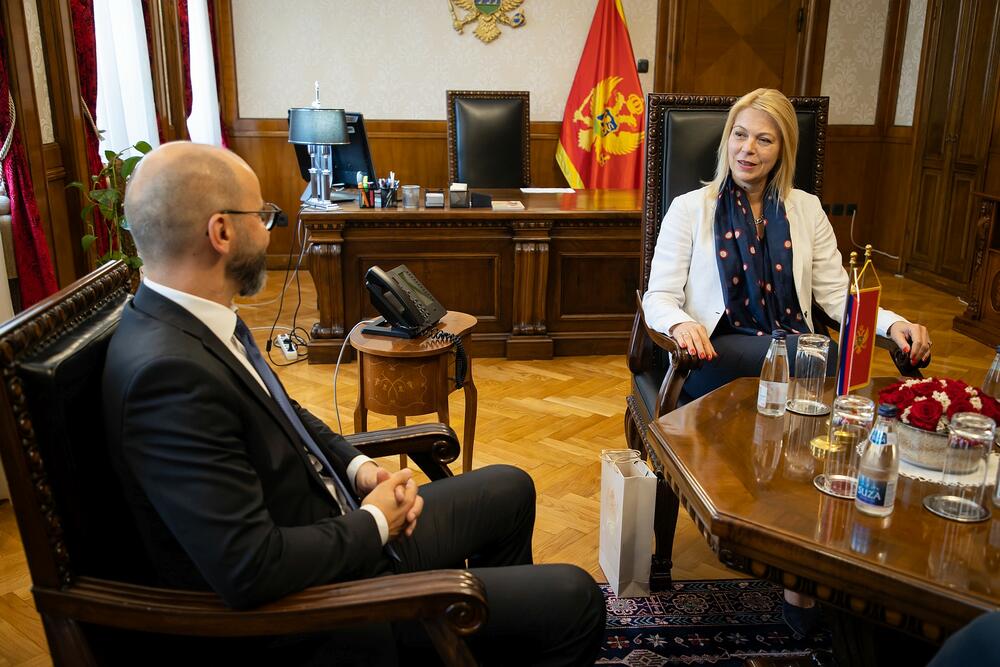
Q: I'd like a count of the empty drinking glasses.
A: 3